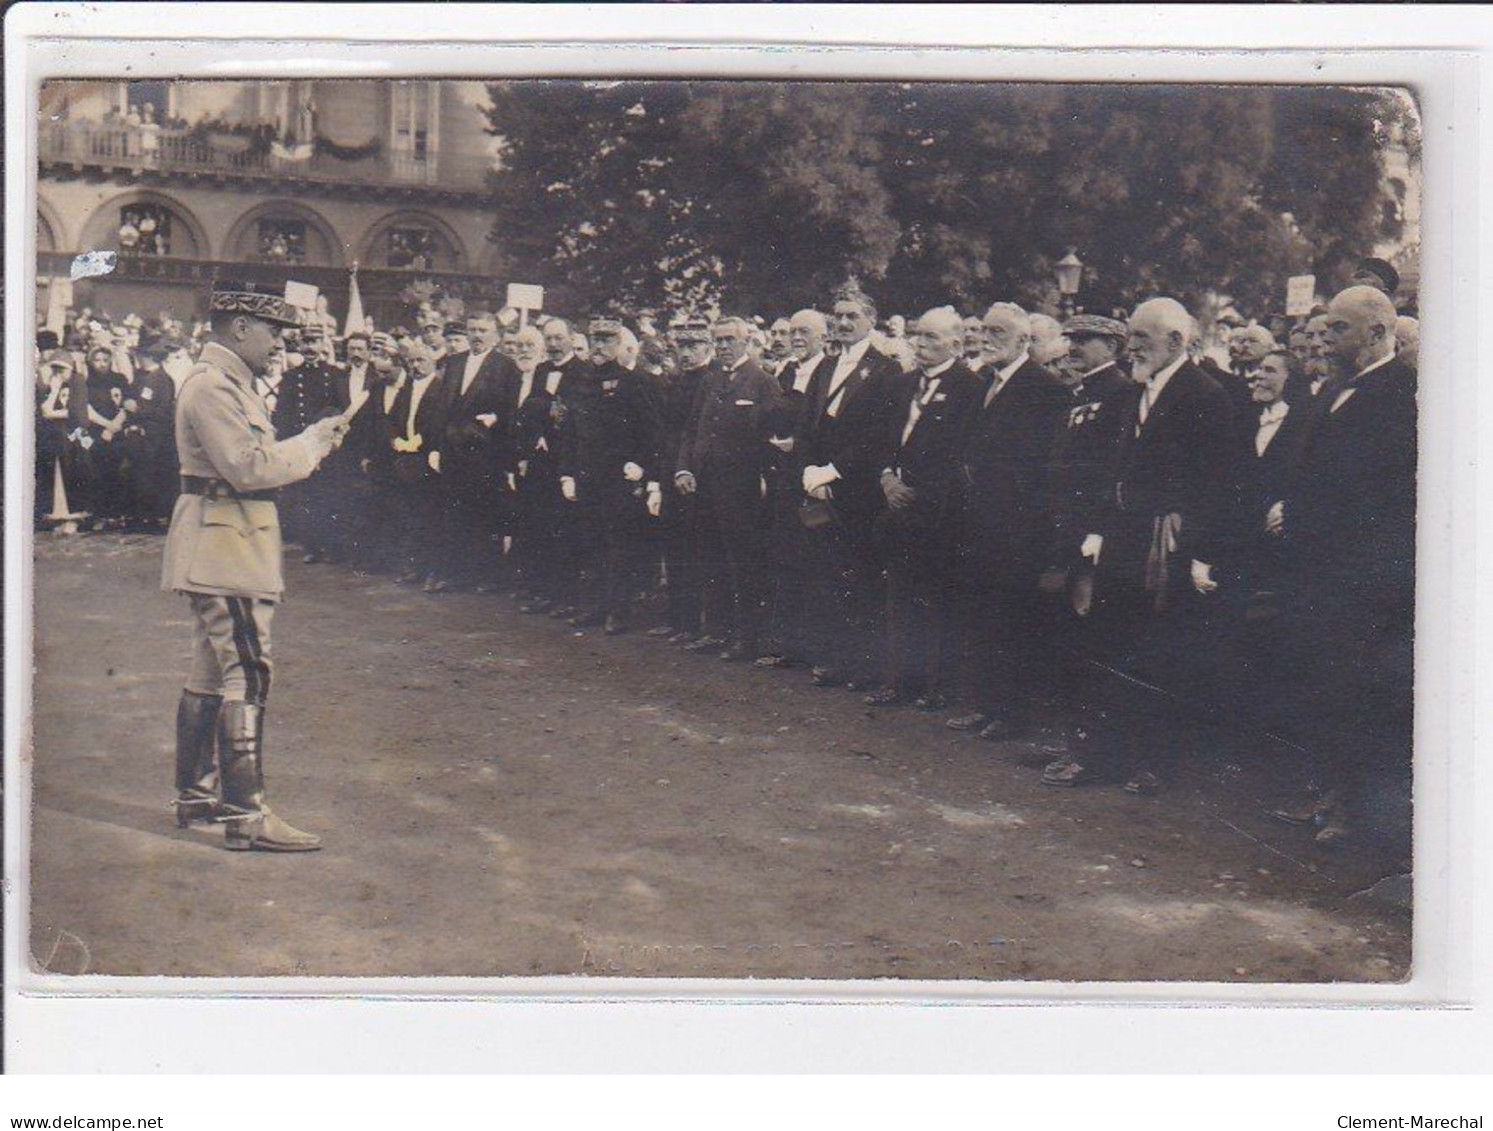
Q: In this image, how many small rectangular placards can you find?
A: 3